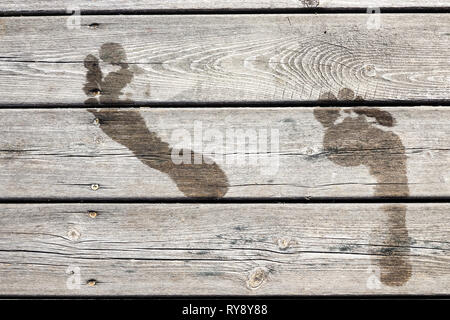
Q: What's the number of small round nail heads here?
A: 6